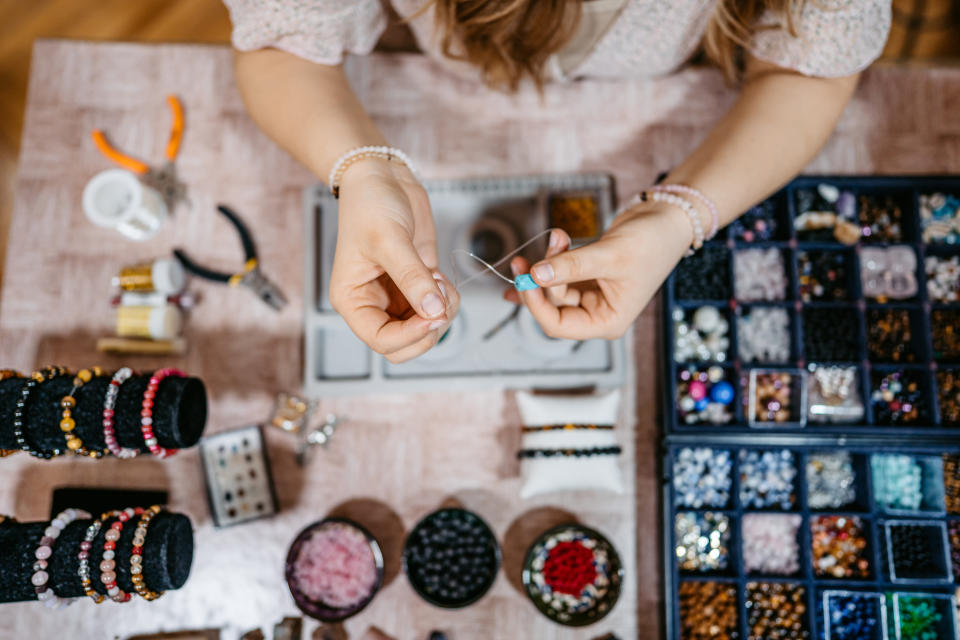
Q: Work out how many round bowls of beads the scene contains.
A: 3